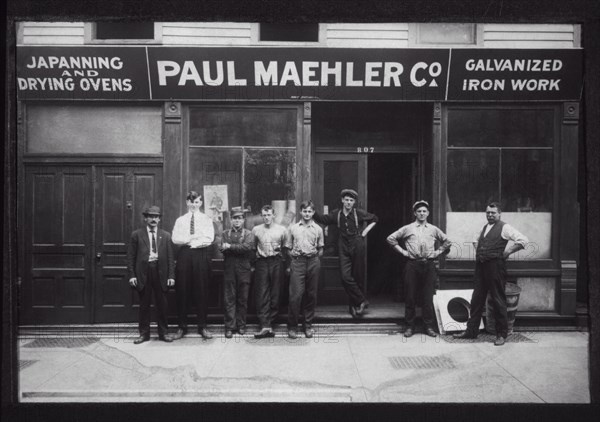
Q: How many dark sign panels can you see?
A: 3